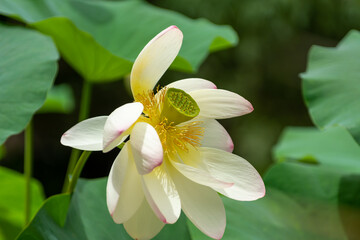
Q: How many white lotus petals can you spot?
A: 13